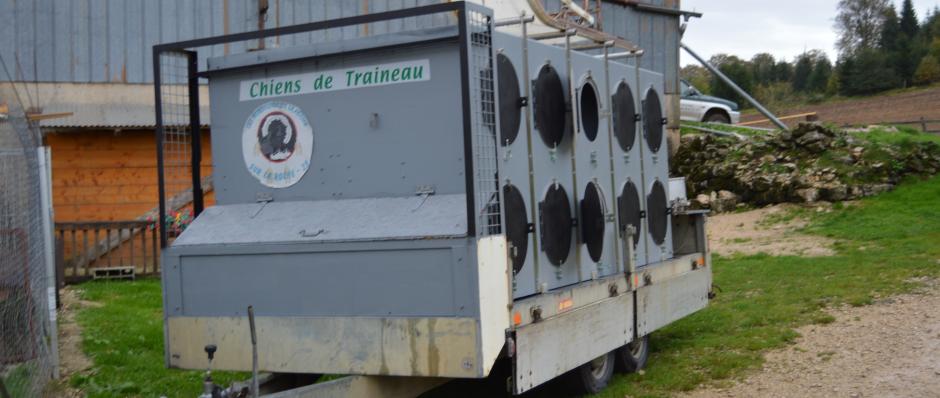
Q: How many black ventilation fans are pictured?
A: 10